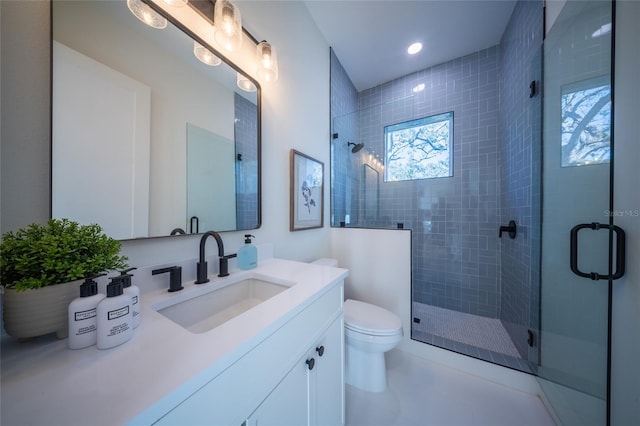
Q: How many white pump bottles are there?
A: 3